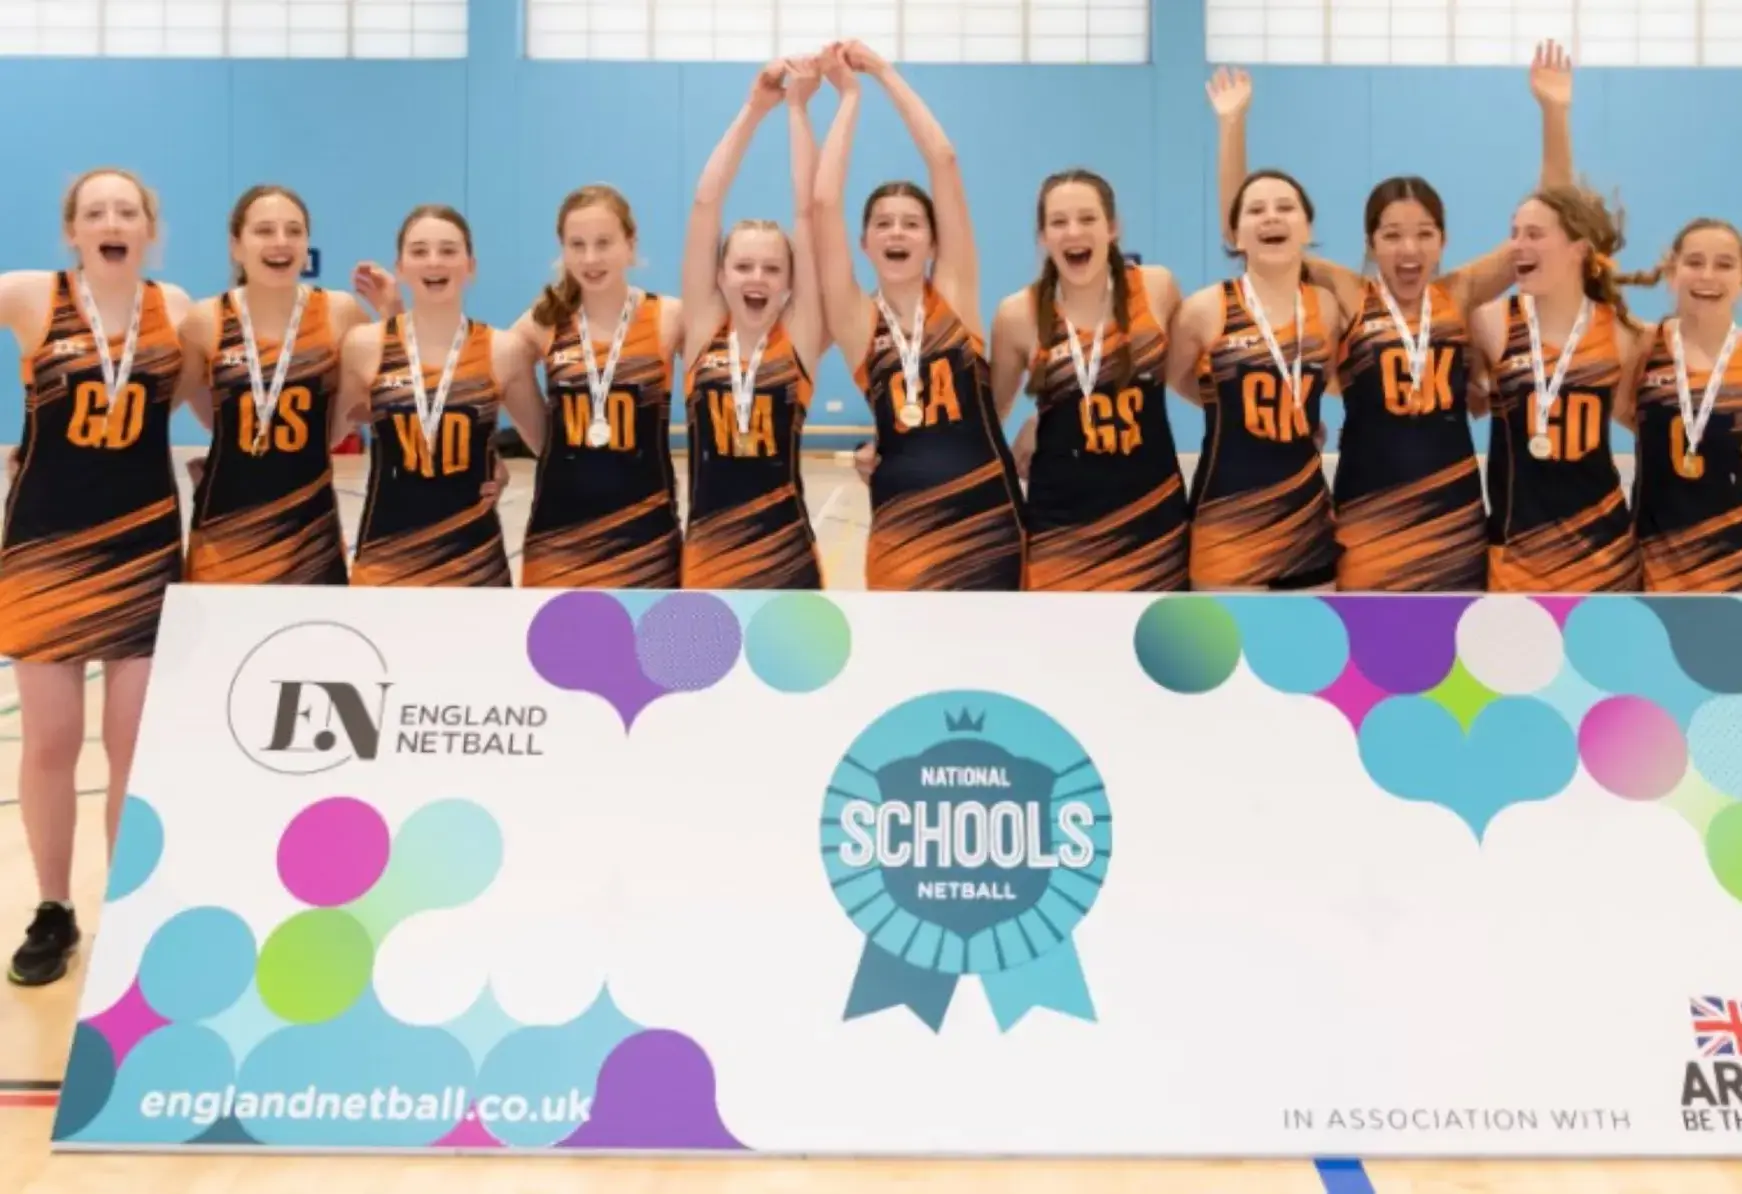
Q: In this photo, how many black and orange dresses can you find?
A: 11